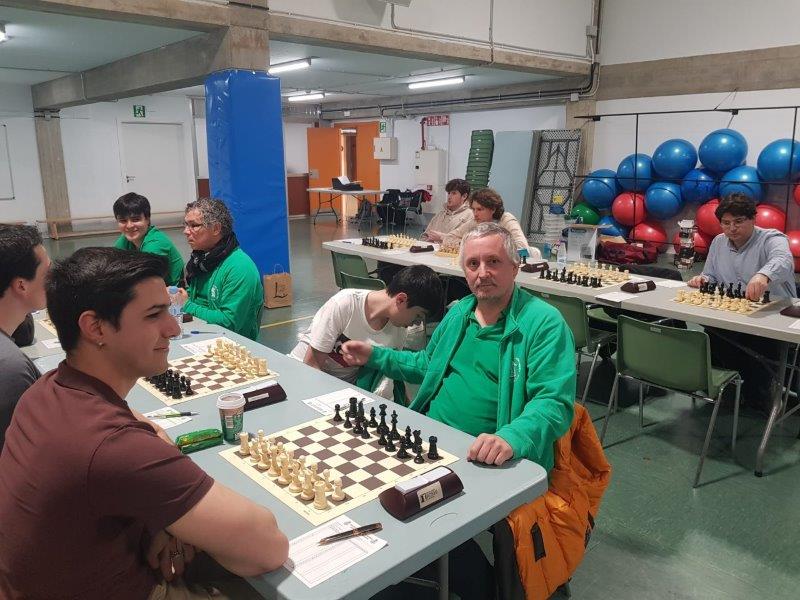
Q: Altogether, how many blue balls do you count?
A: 9